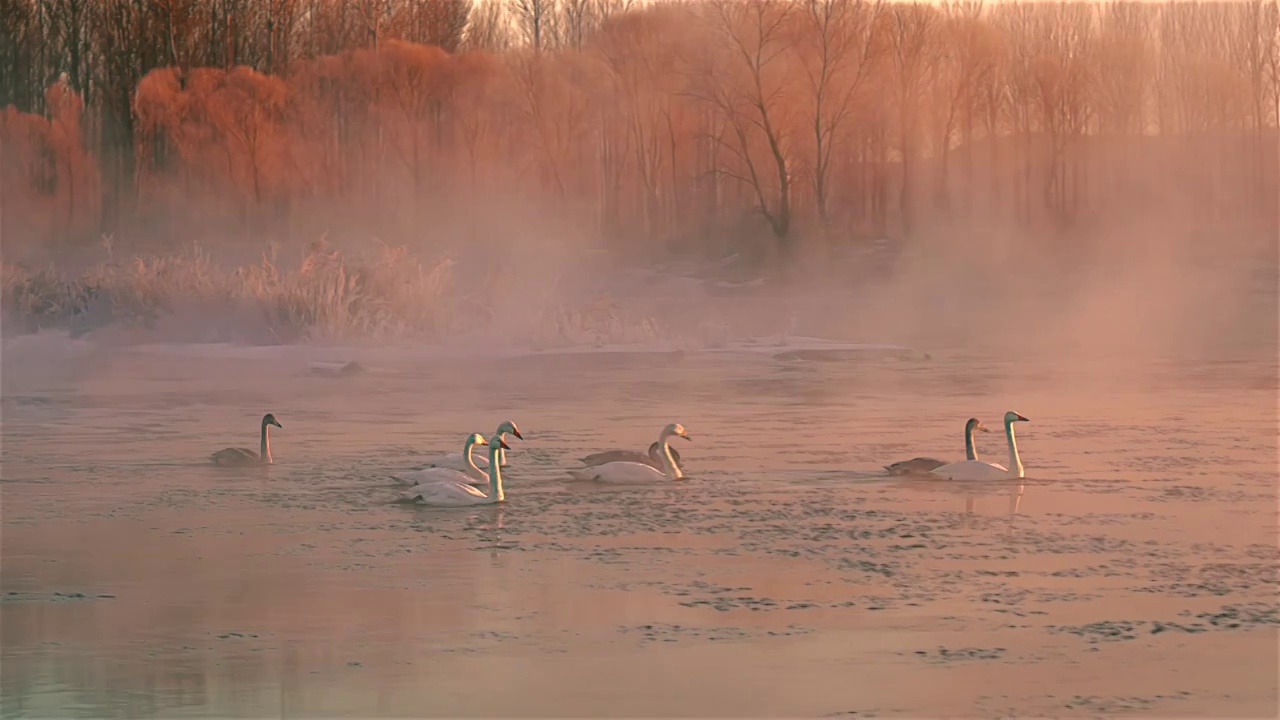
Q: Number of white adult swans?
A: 5